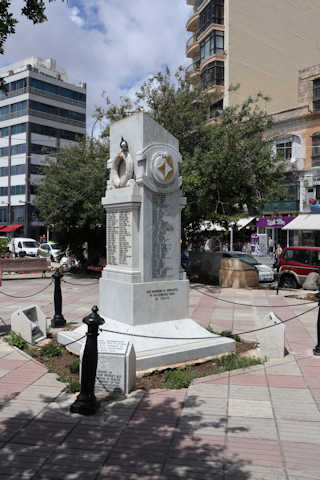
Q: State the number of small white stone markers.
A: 3